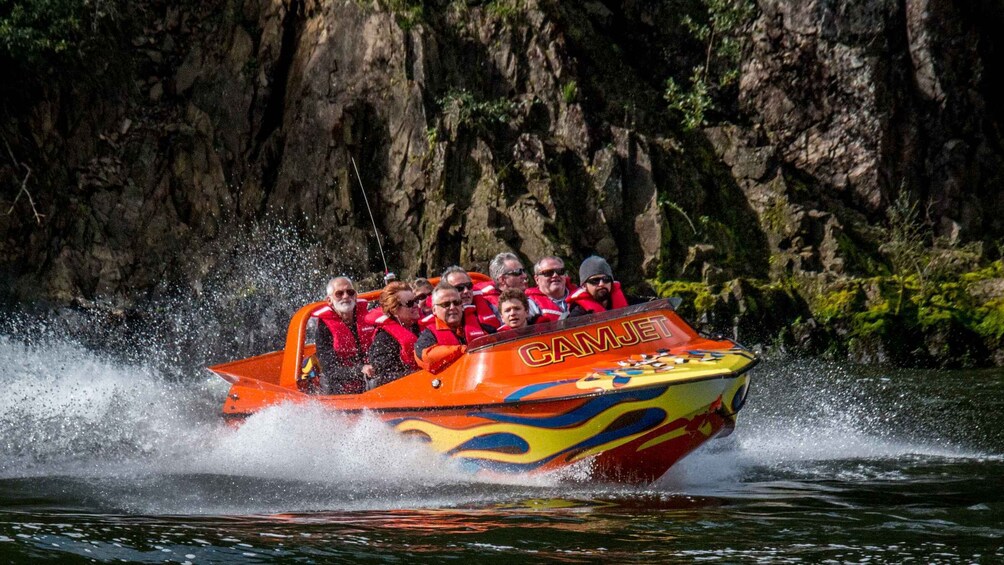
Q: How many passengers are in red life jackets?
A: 9